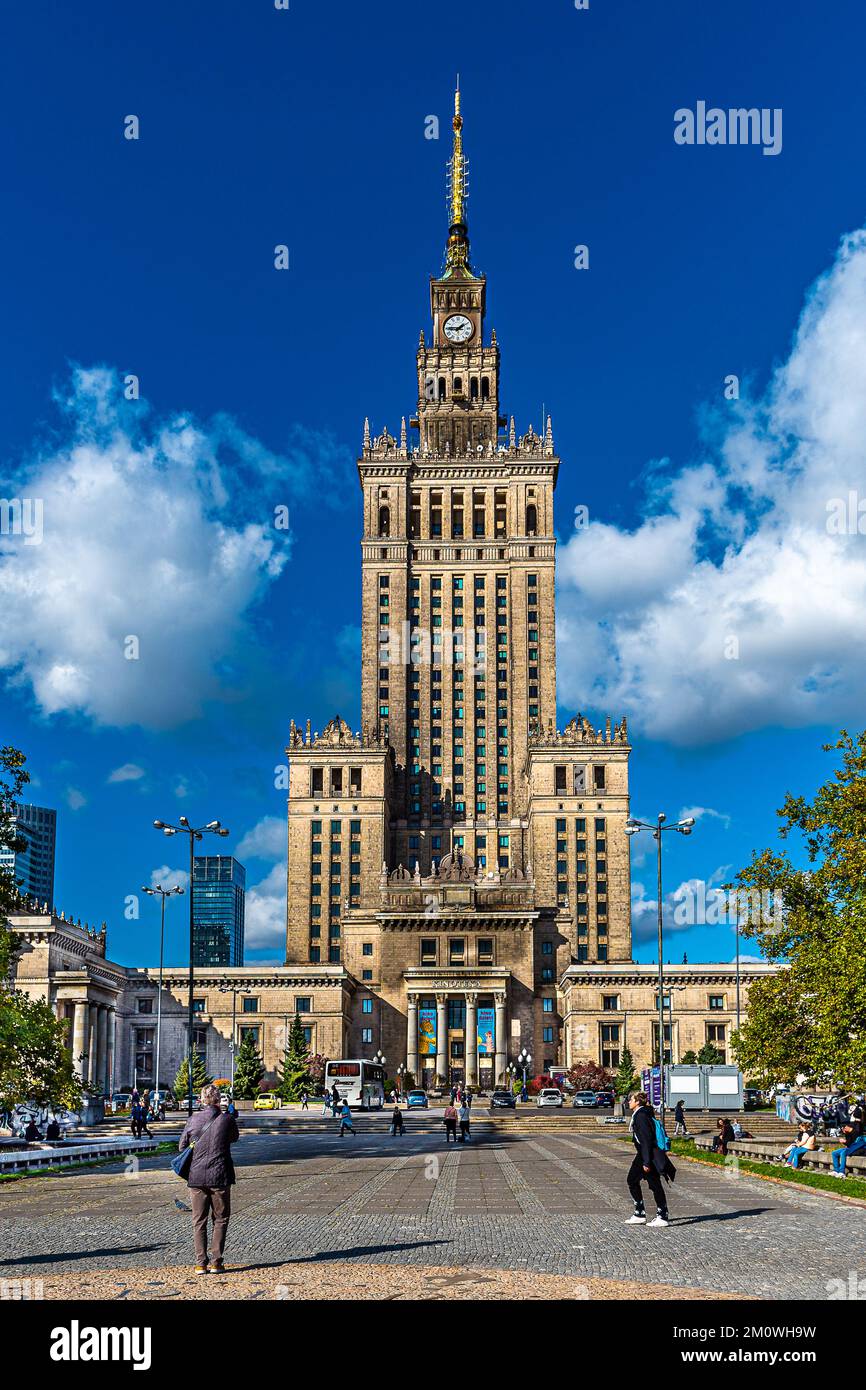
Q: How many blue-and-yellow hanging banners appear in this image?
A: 2